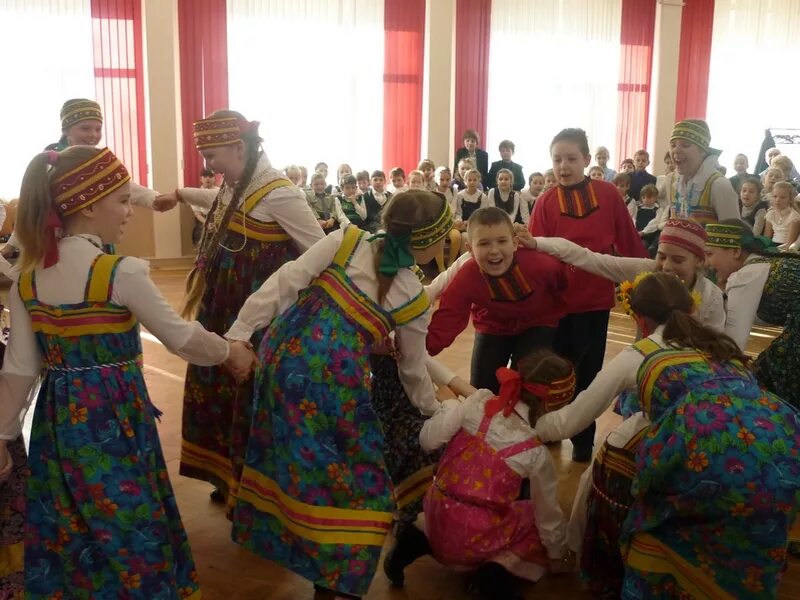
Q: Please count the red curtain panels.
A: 6